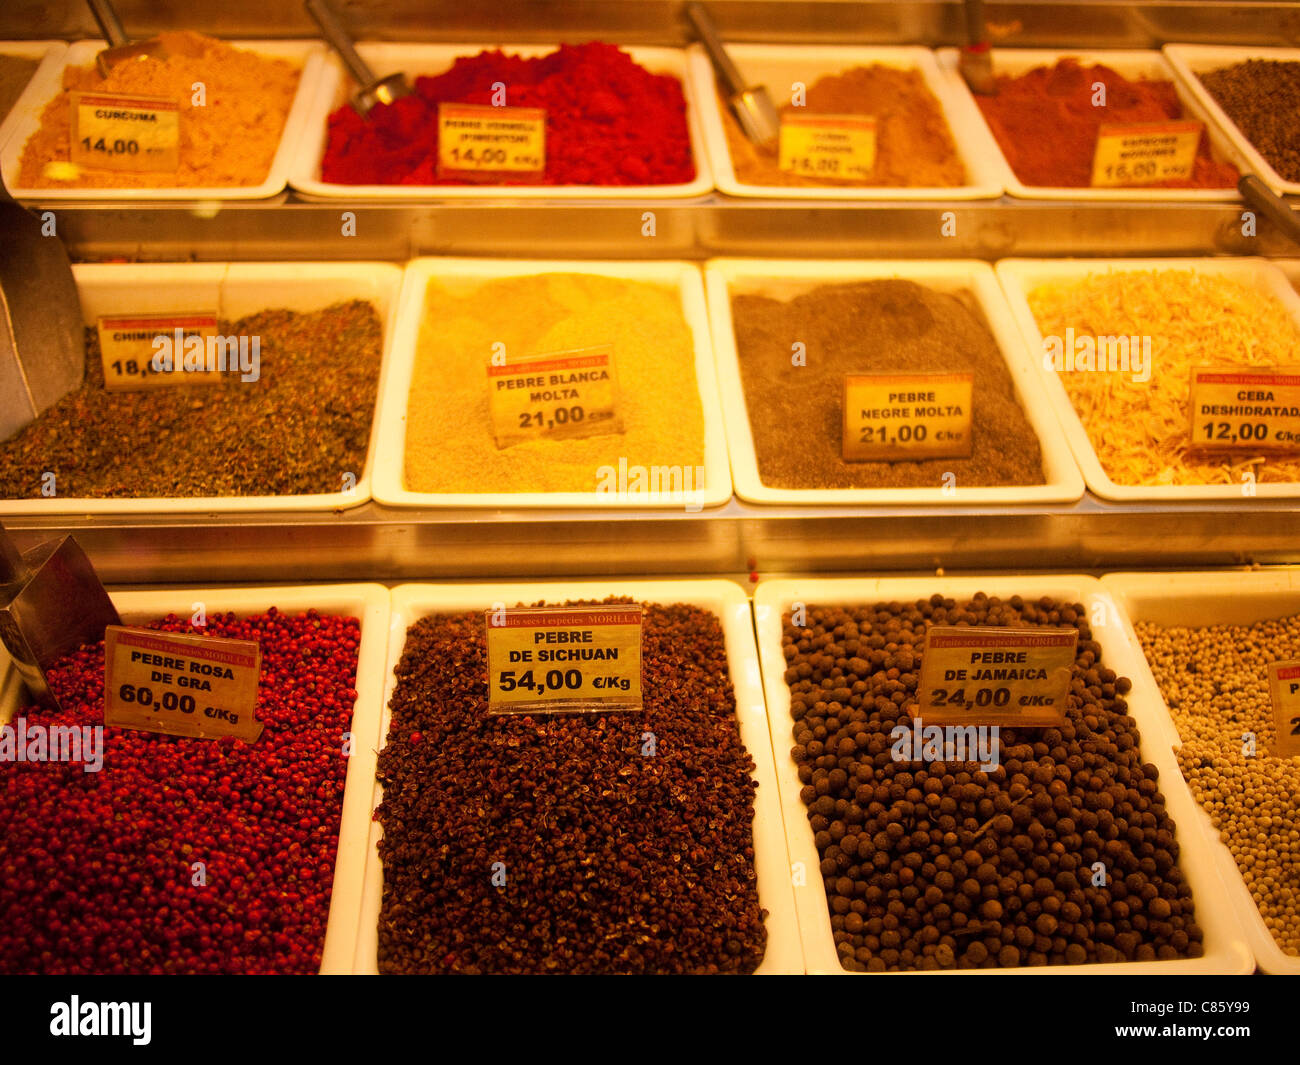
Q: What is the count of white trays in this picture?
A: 14